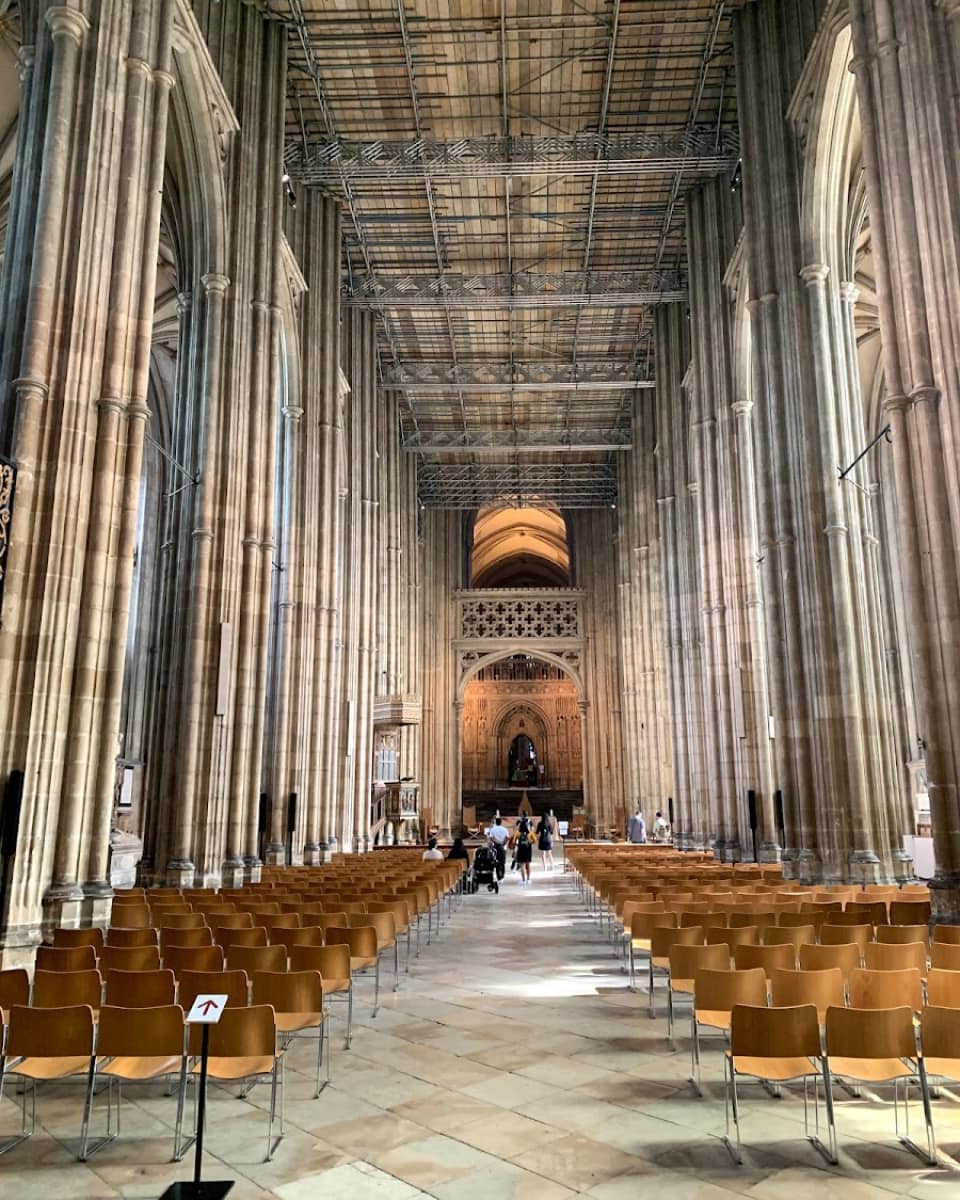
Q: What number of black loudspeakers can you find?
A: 6